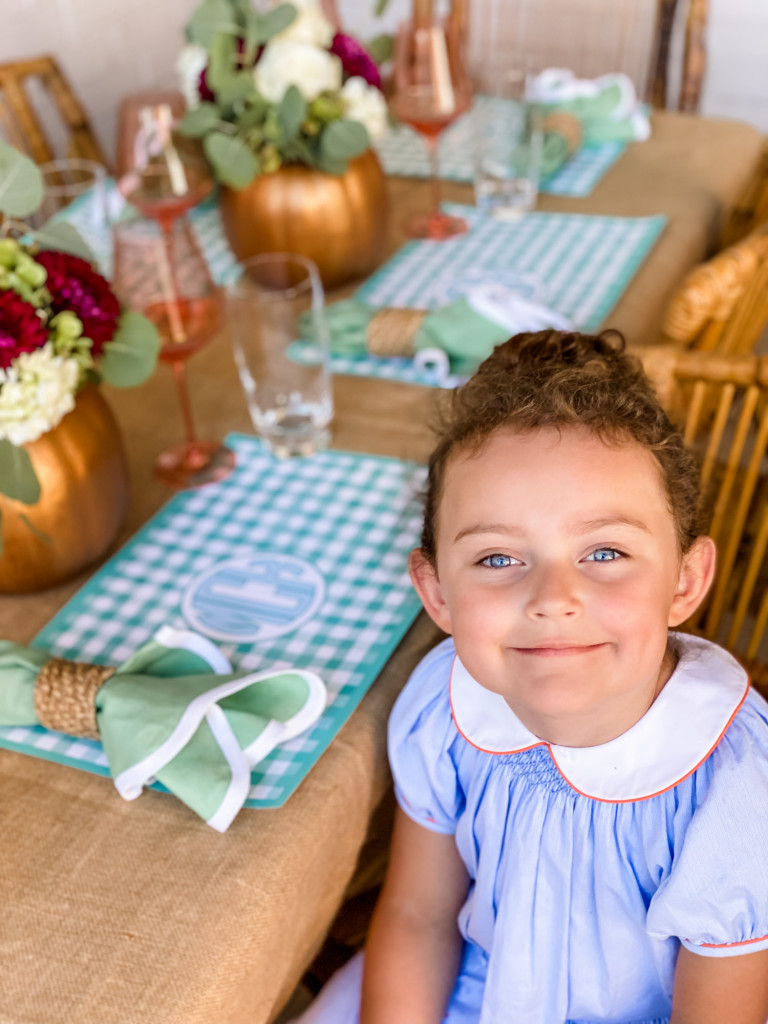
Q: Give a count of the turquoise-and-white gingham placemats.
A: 4